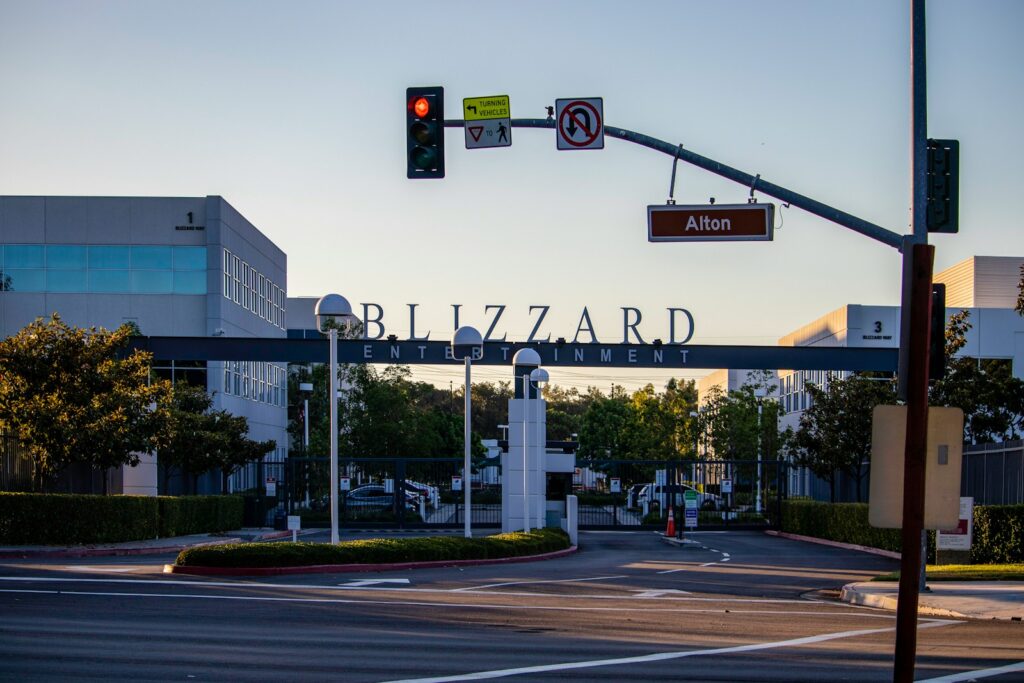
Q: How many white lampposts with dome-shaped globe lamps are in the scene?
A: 4